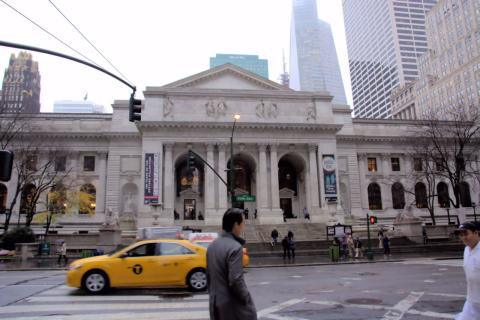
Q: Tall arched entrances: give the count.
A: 3